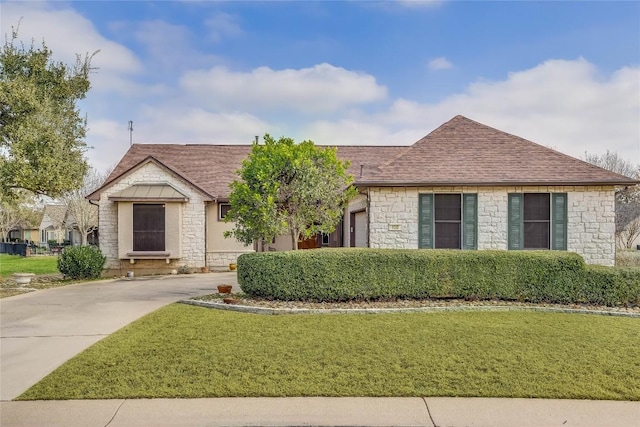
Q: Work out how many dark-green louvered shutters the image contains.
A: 4